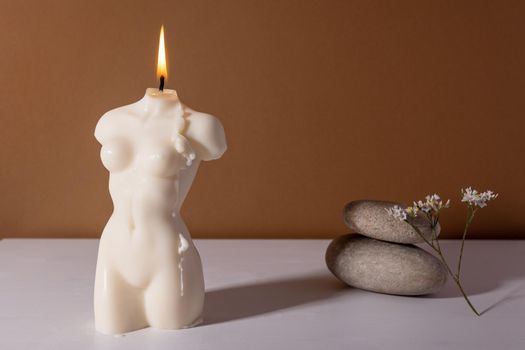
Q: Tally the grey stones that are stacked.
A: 2